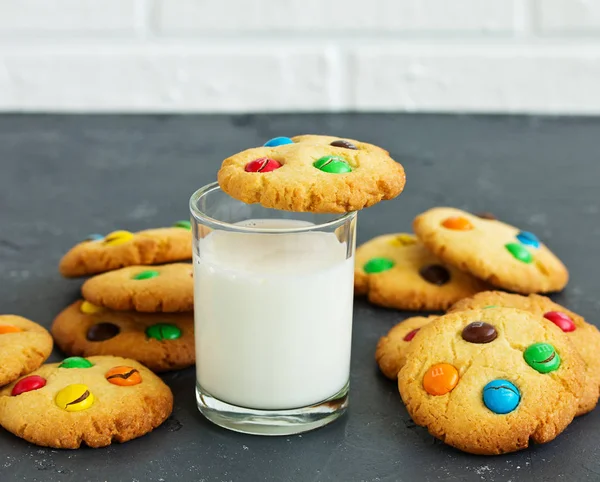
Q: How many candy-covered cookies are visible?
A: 11